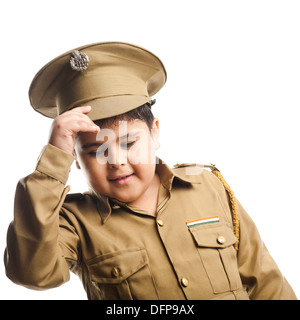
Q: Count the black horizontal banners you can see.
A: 1